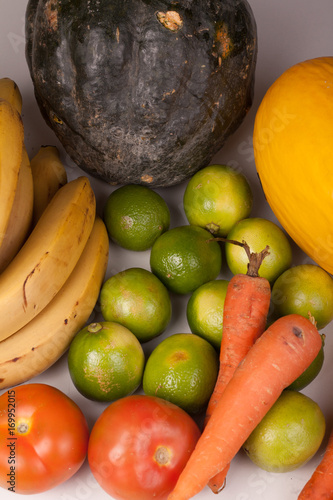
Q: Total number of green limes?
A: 11